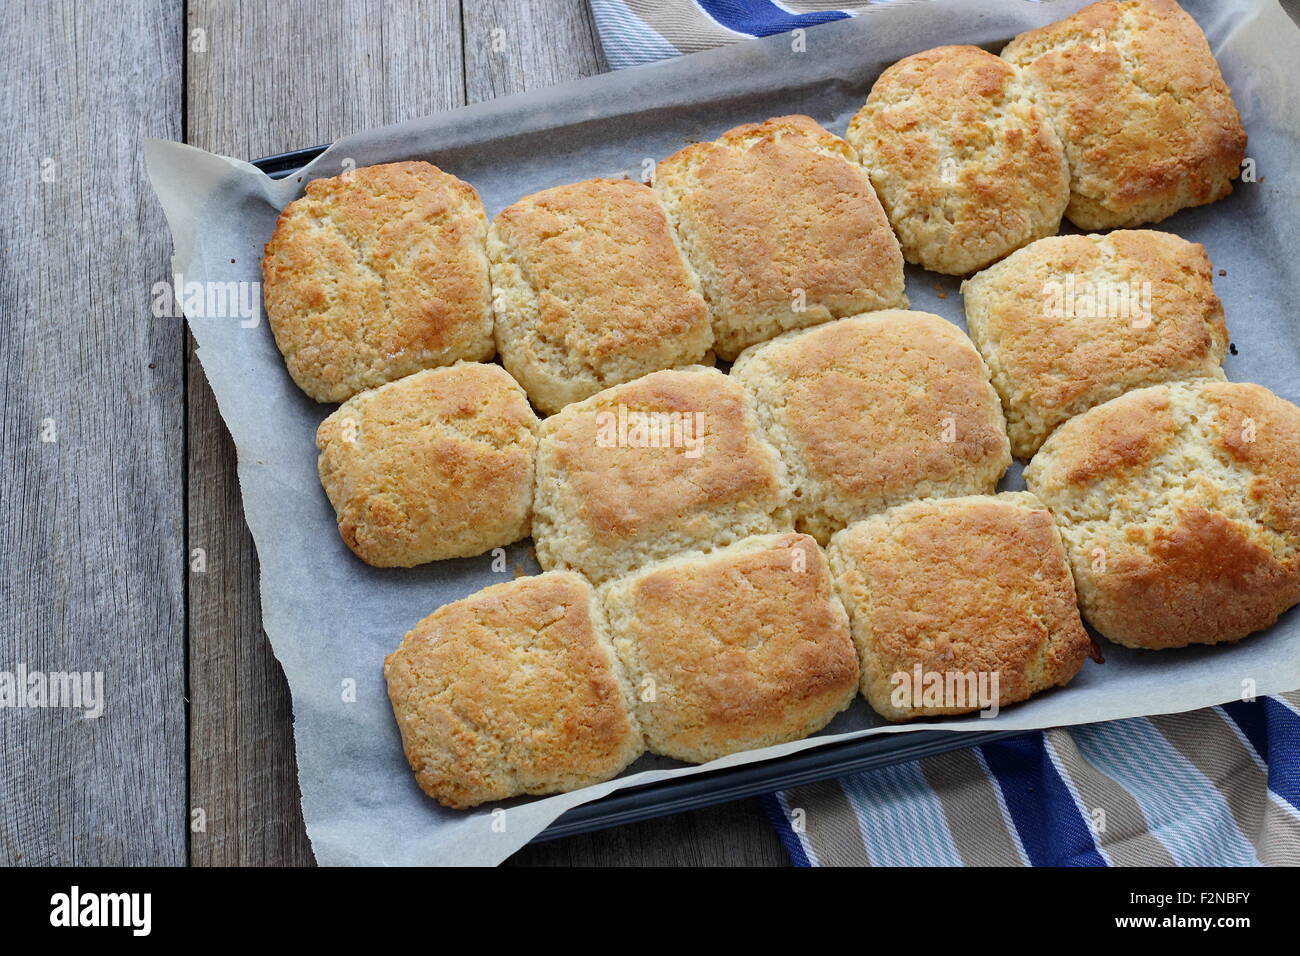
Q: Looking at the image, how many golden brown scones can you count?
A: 13